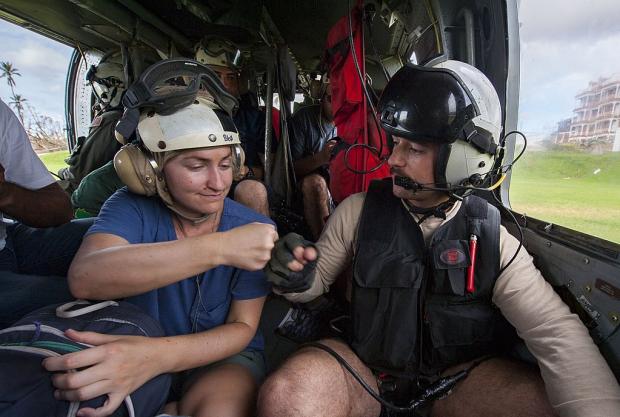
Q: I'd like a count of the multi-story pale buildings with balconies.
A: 1